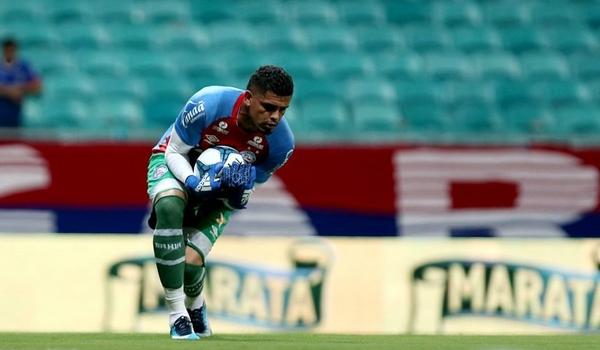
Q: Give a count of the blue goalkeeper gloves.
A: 2